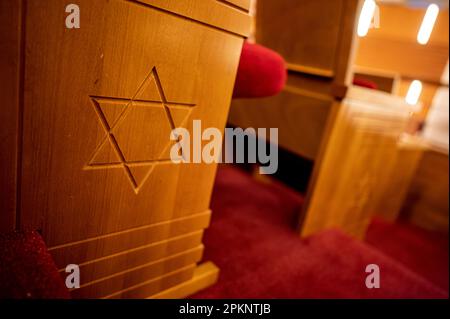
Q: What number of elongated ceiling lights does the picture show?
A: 3